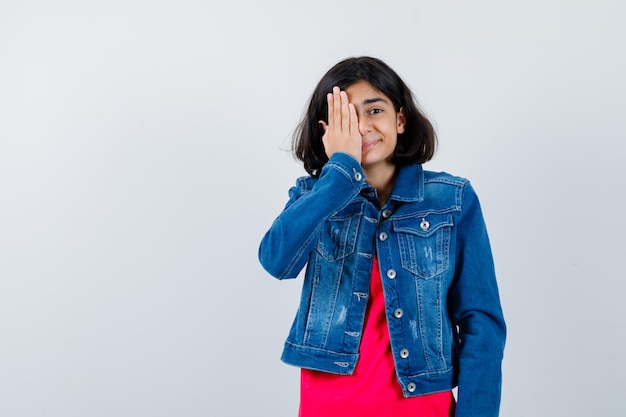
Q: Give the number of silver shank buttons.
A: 8